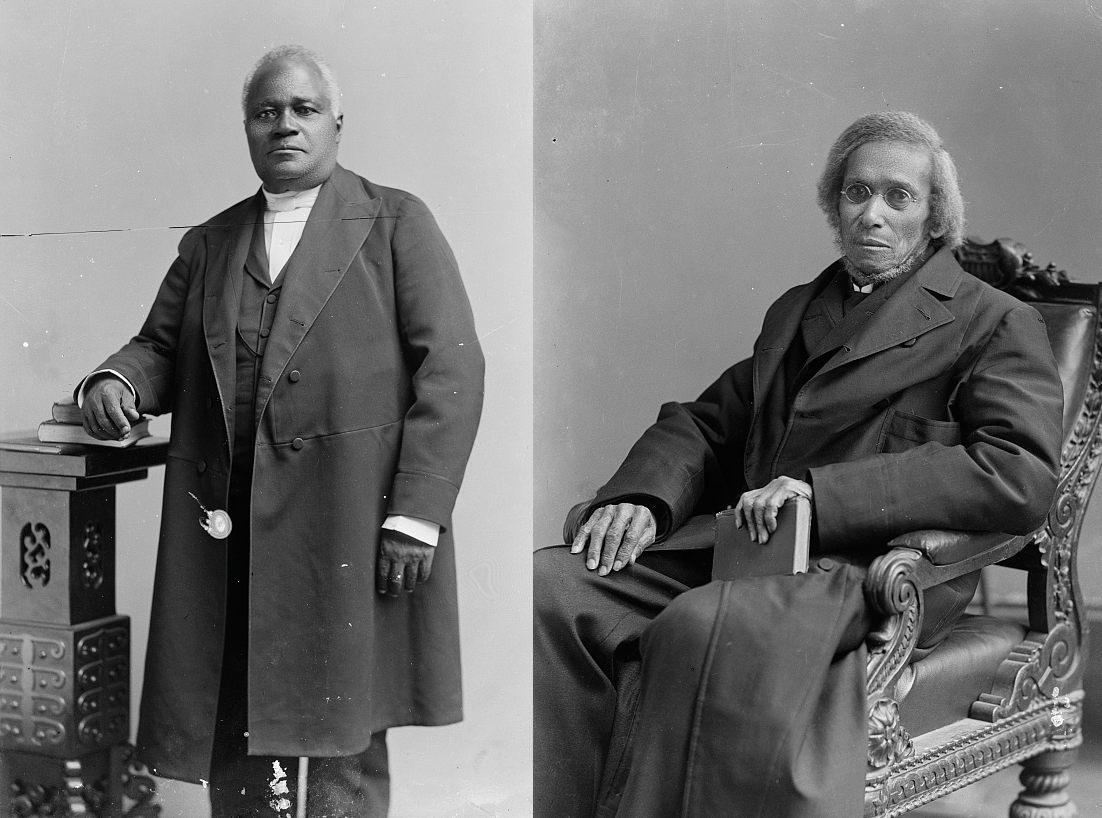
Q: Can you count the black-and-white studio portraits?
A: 2